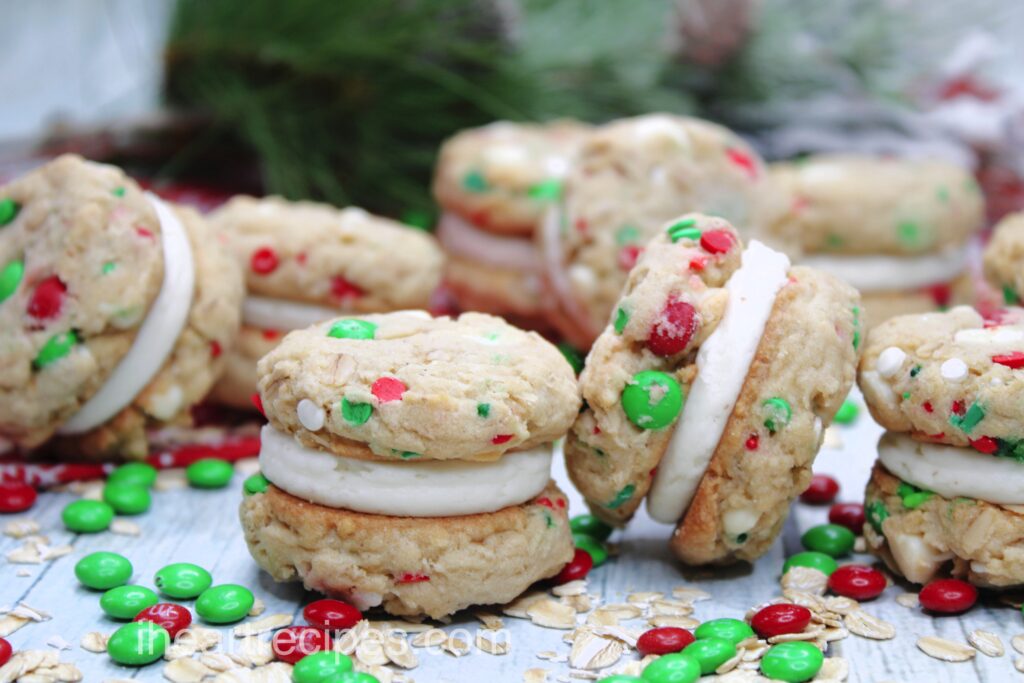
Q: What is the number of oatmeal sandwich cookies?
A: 9